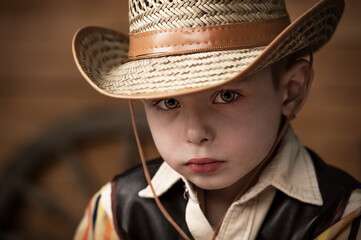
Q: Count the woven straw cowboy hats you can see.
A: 1